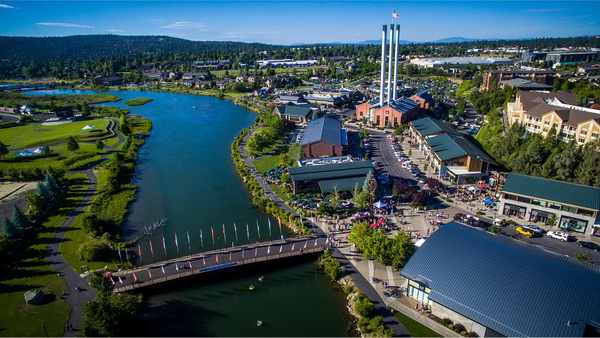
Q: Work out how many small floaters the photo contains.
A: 3